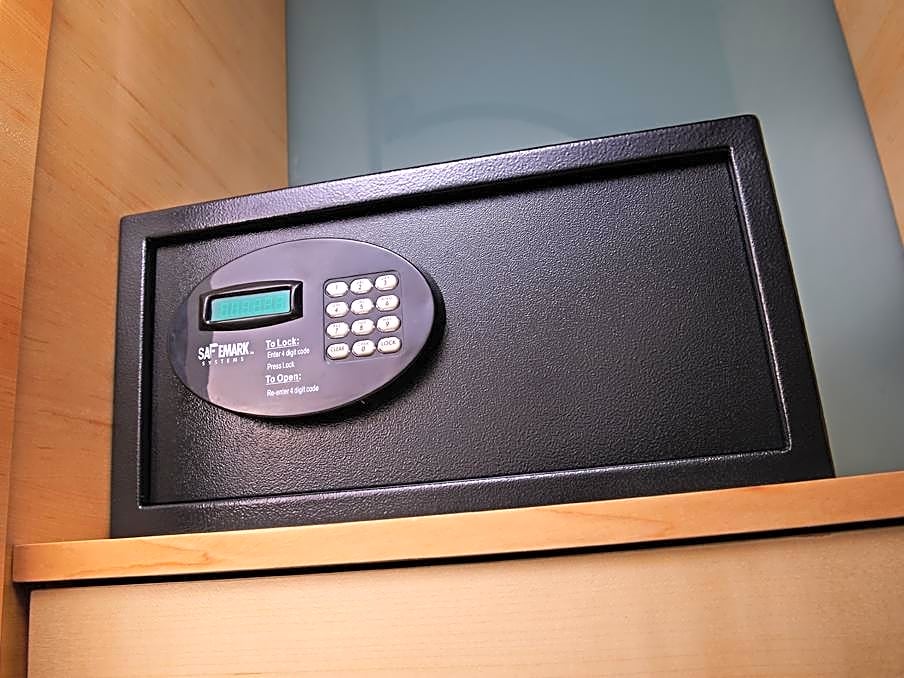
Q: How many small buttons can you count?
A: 12